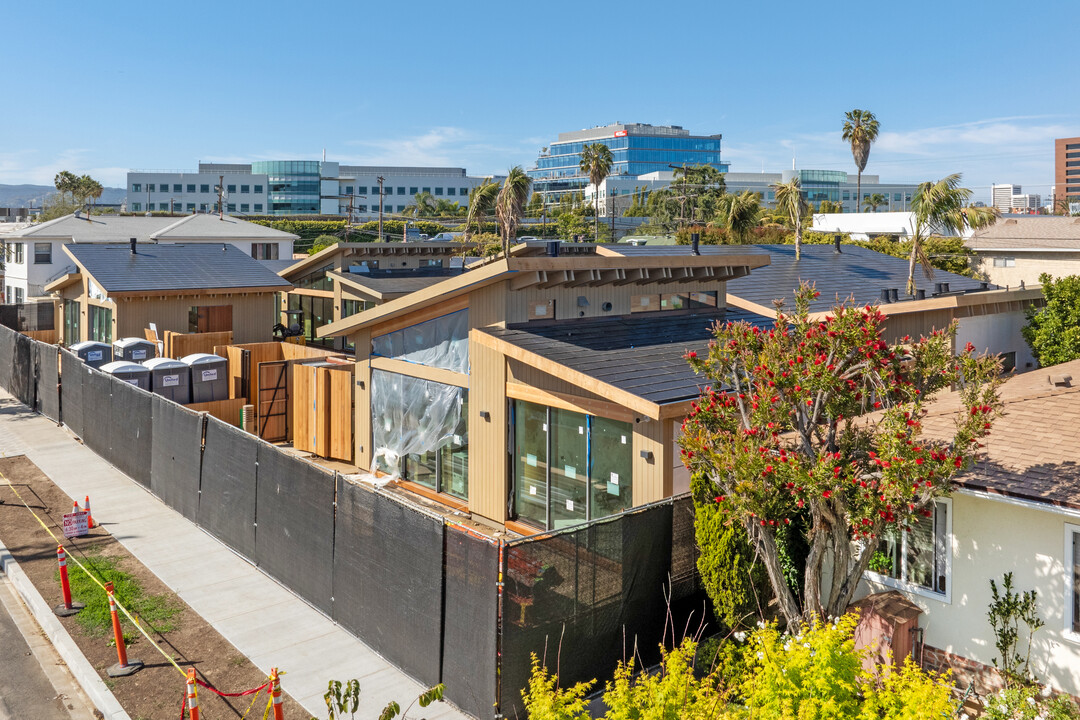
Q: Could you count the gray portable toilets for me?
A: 5